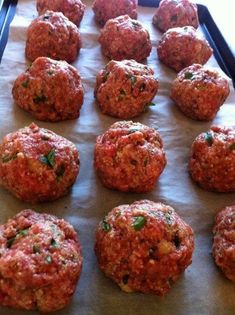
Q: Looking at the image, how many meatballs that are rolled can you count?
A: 15